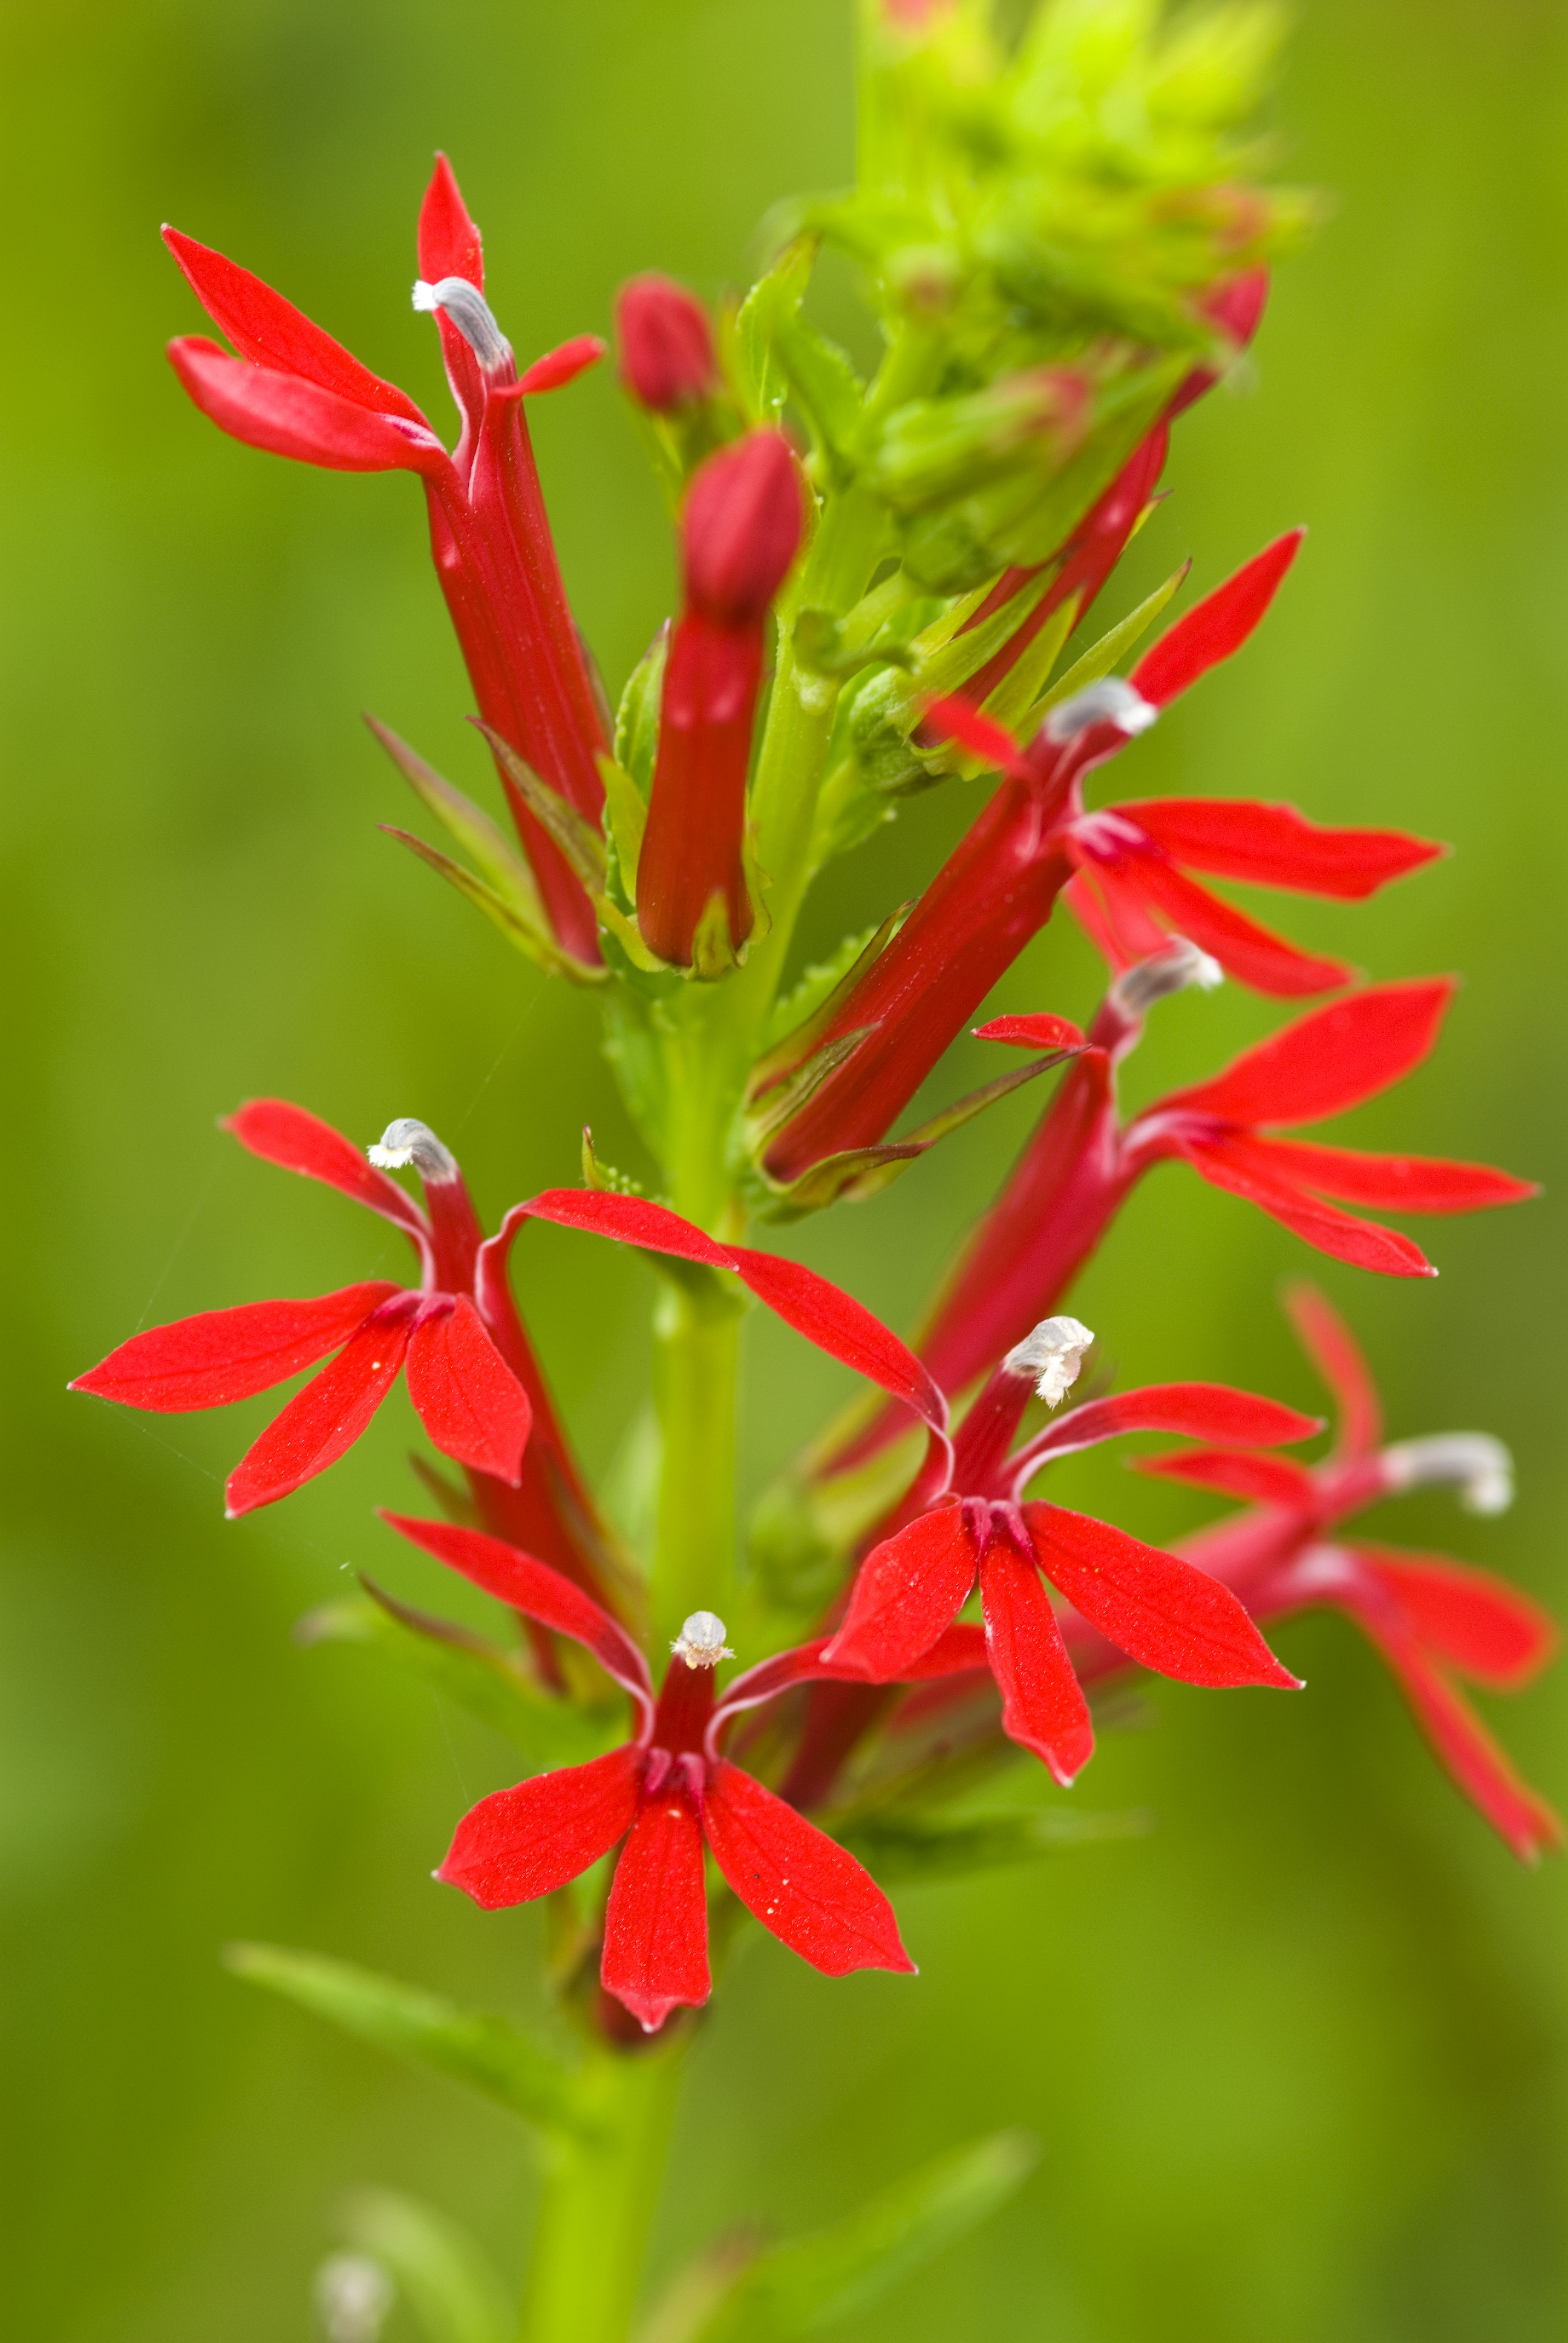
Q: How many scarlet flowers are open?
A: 7